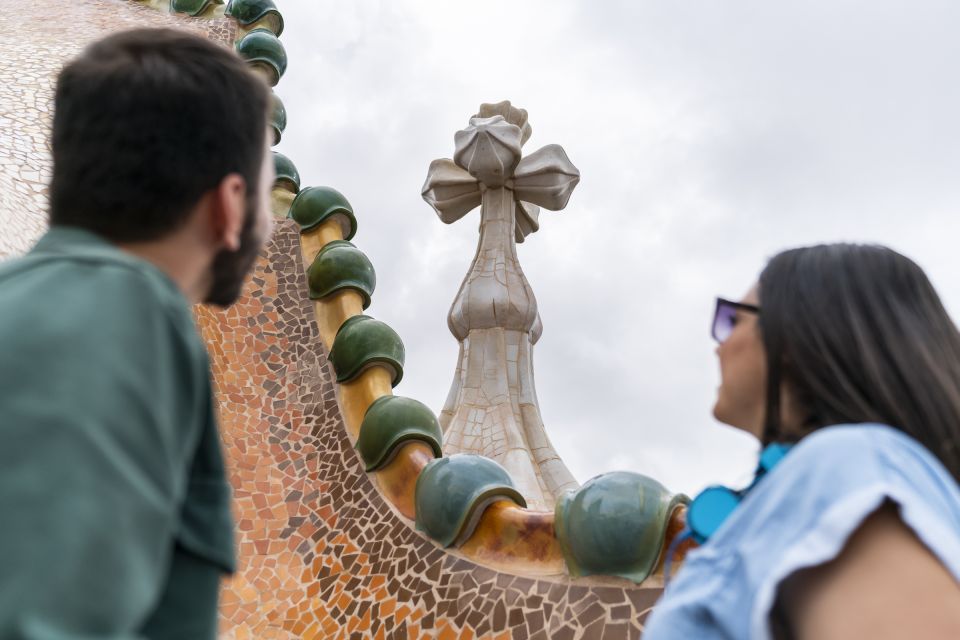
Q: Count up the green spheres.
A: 11